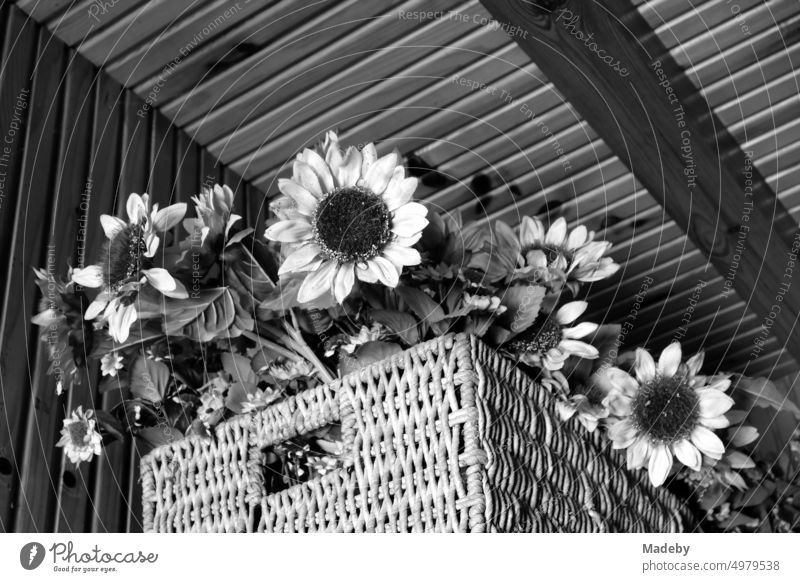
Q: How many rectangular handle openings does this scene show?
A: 1